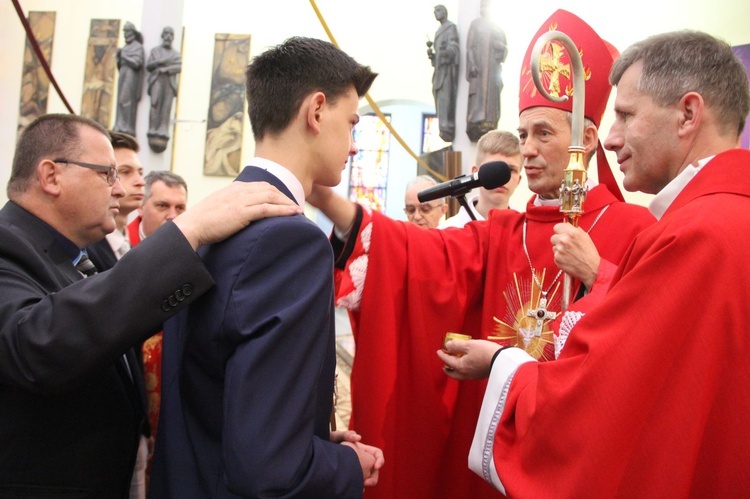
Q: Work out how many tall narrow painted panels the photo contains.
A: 3